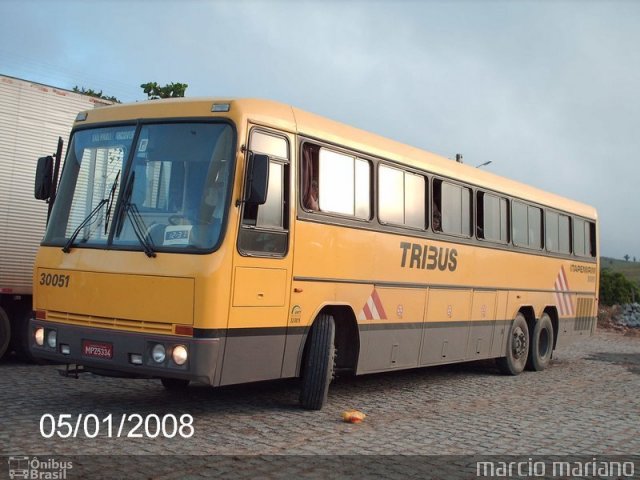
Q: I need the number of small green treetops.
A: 2